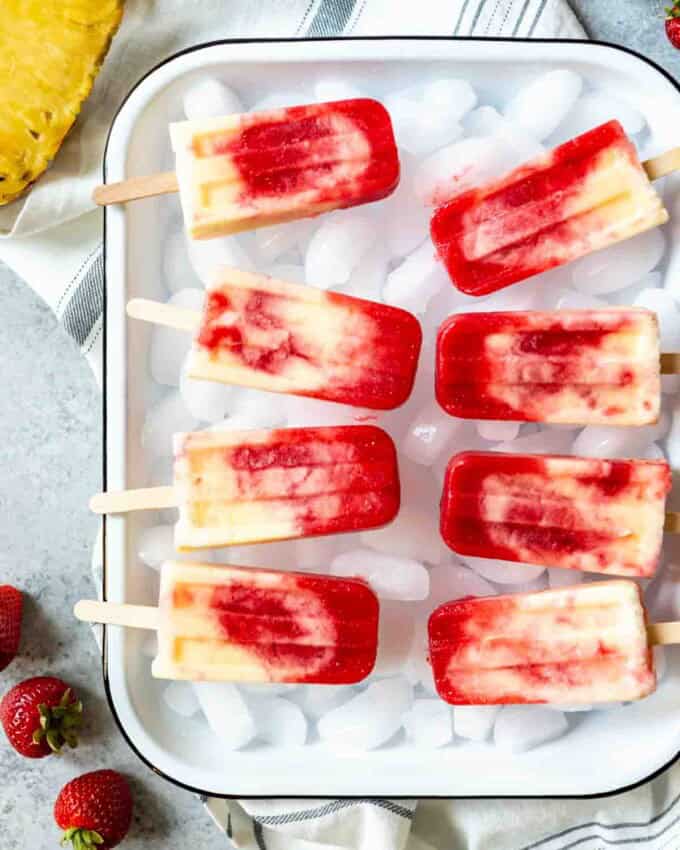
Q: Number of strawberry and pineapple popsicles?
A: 8